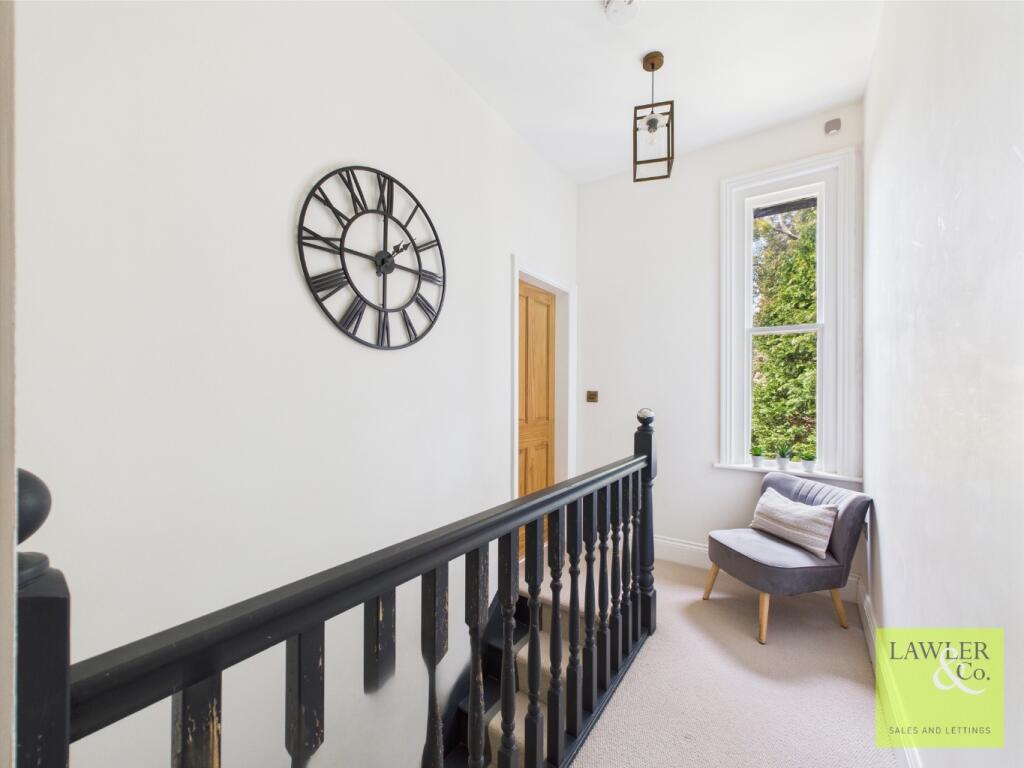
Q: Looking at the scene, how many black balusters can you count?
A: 14